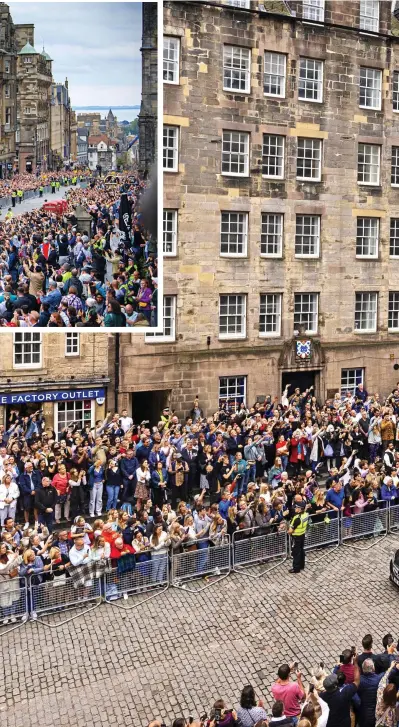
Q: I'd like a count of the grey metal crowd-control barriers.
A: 8